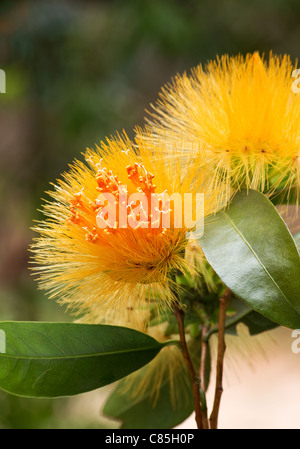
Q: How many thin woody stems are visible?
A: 3